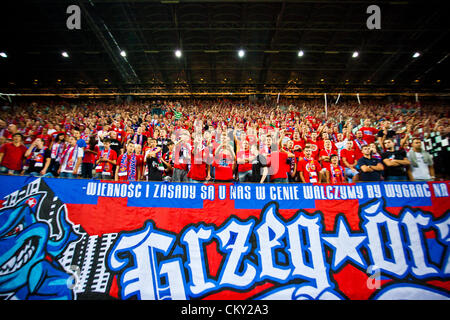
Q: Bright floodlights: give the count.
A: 8